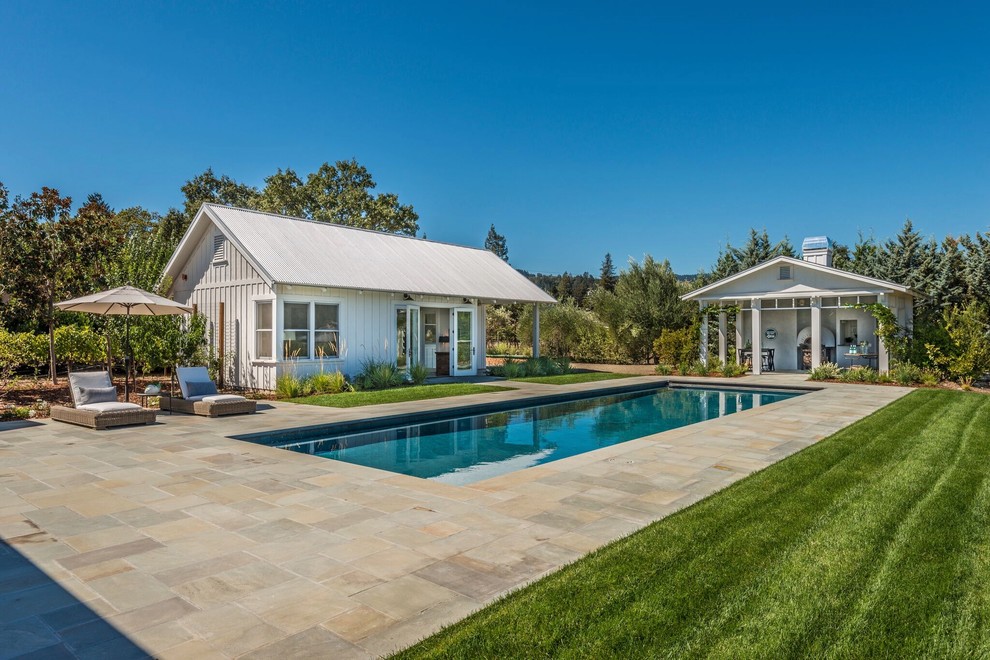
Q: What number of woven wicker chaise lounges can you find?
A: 2